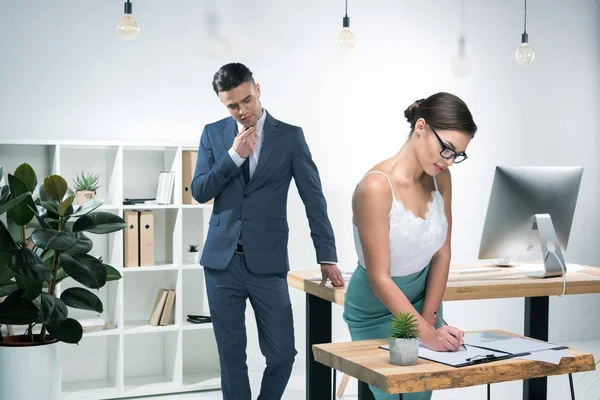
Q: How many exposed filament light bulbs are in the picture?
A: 3